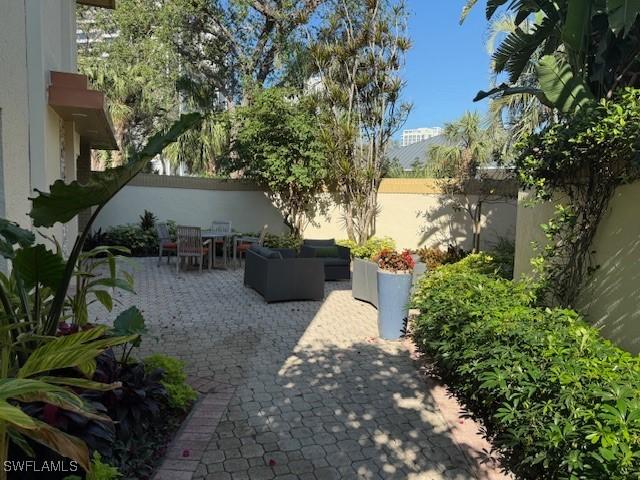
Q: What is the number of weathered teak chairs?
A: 4